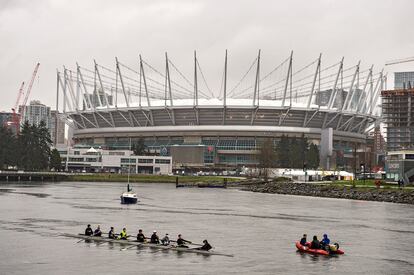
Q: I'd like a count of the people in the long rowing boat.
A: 9